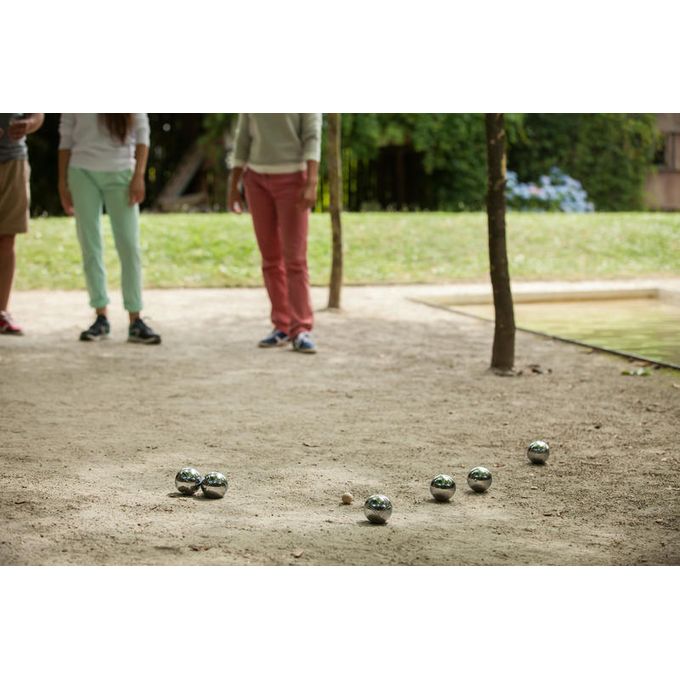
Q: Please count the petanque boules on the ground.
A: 6